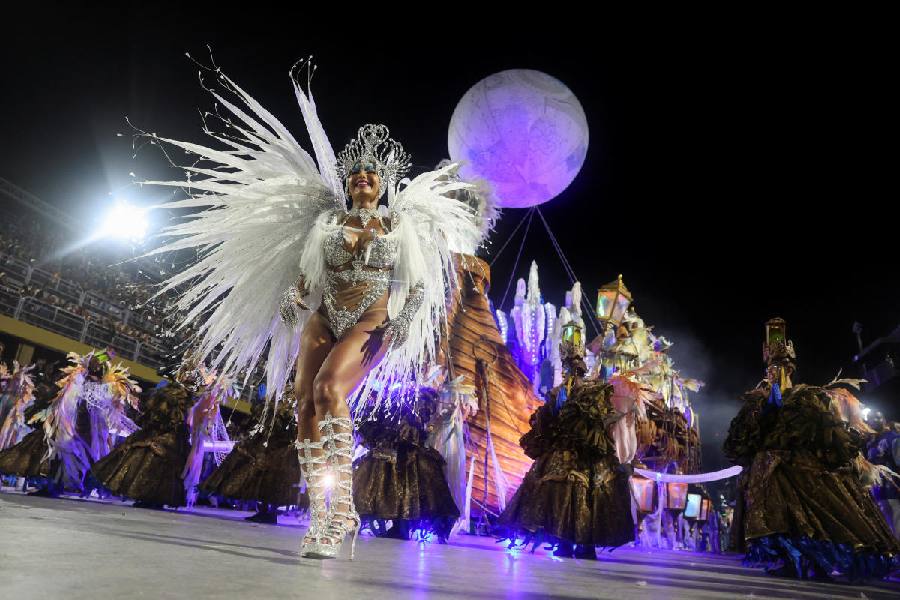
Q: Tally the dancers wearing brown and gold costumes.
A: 6